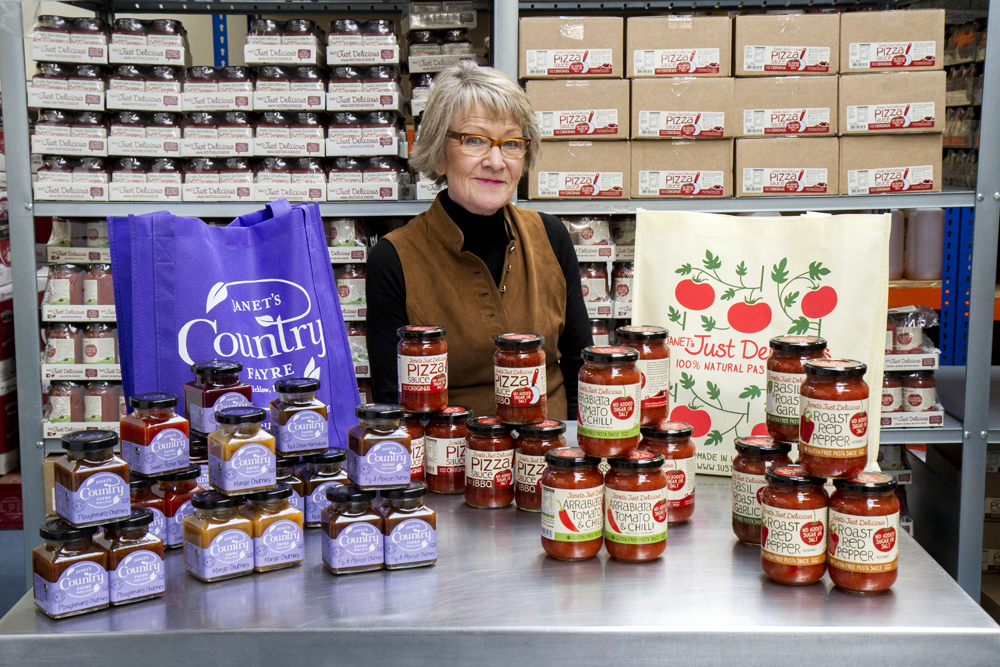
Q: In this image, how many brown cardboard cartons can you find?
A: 12